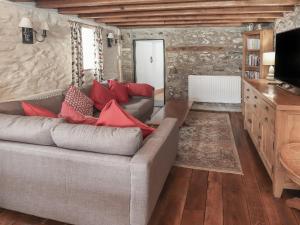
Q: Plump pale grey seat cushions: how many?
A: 2